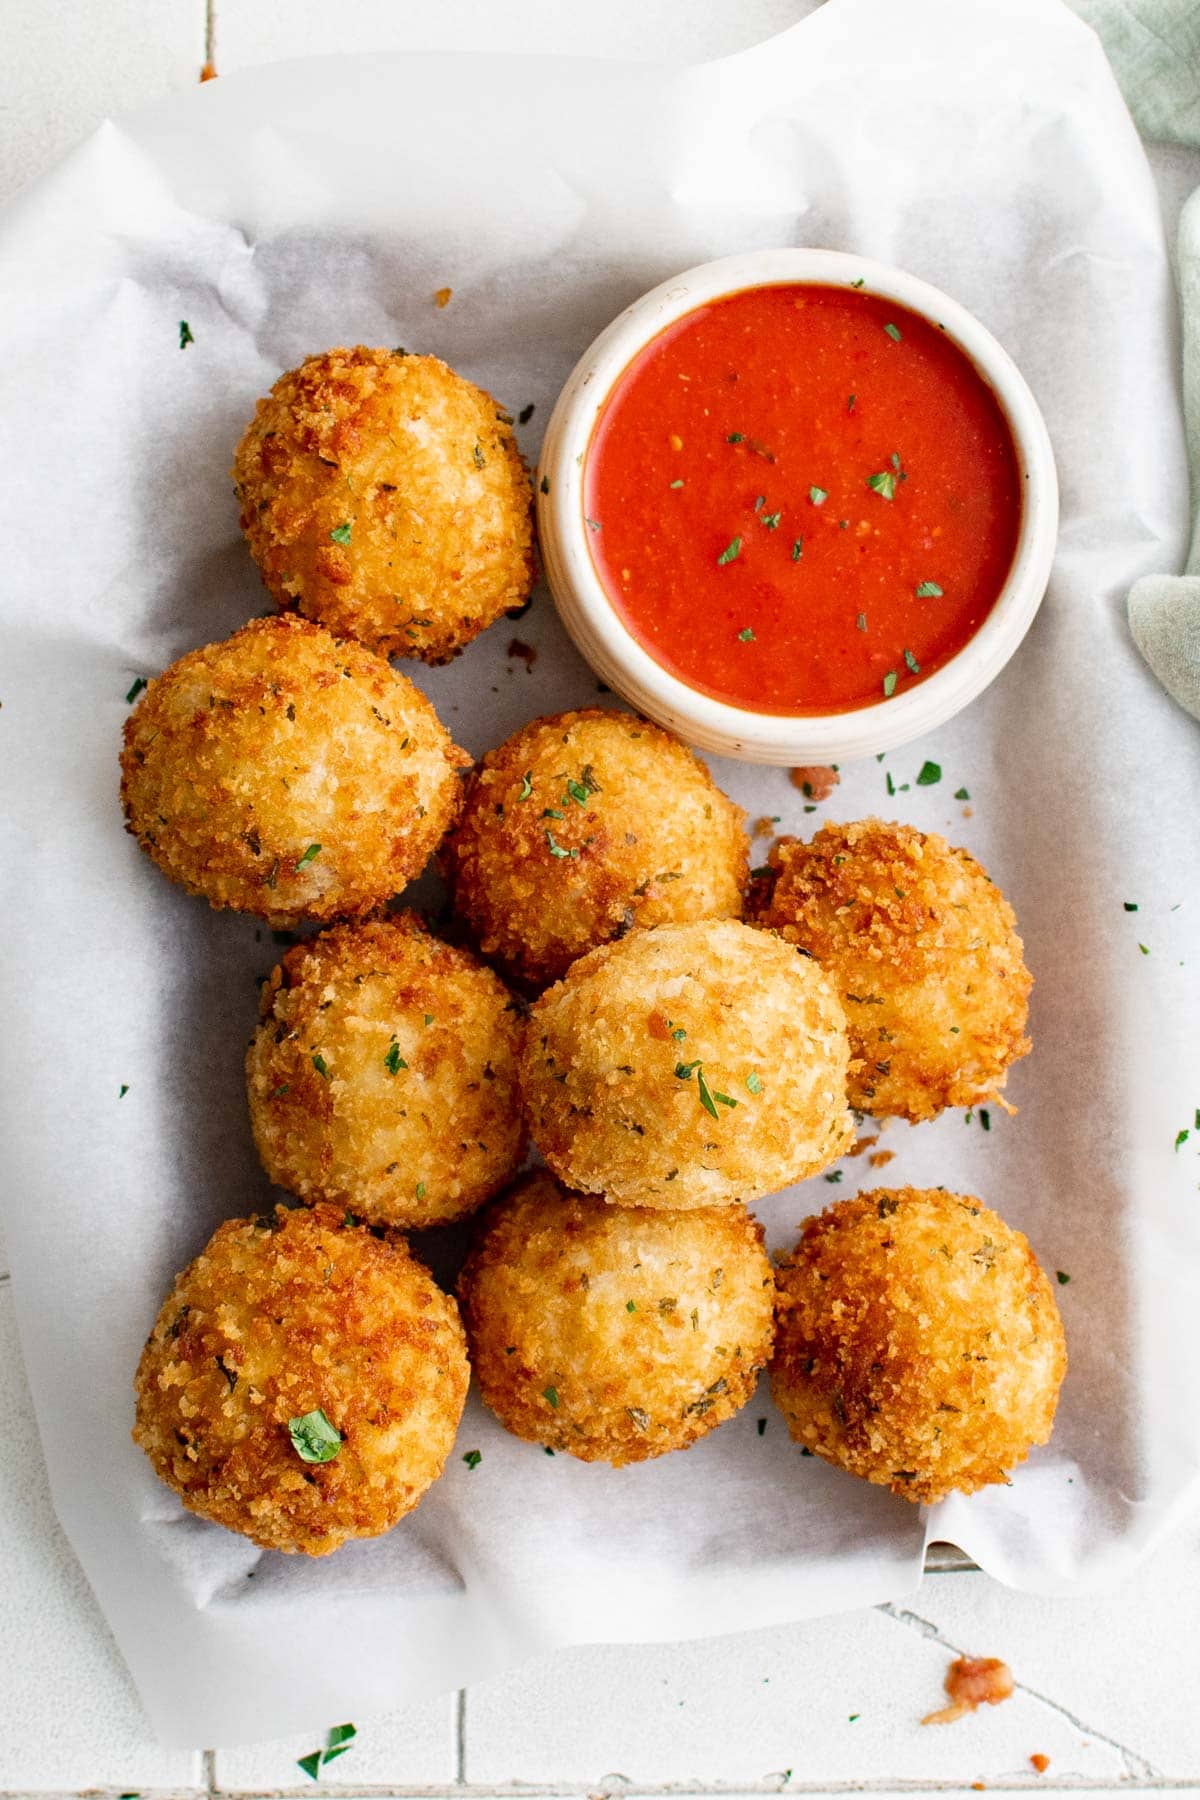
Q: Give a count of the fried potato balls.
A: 9